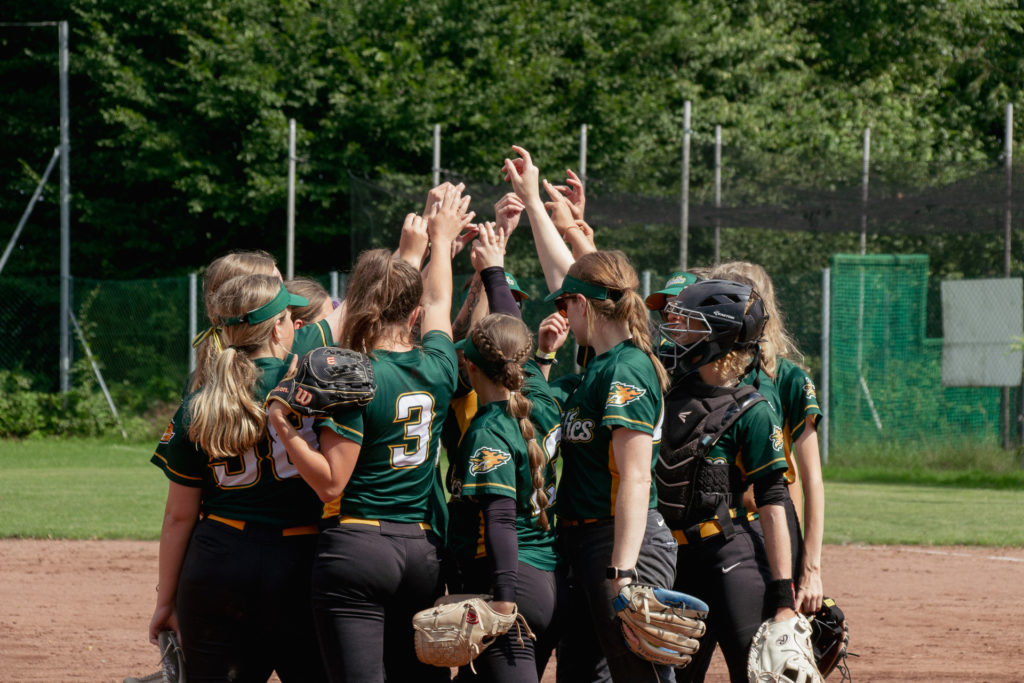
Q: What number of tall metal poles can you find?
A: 8